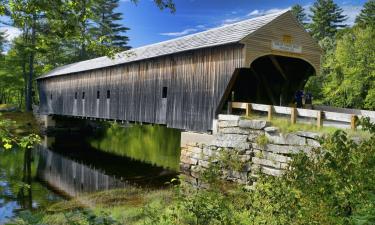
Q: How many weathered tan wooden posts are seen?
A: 5